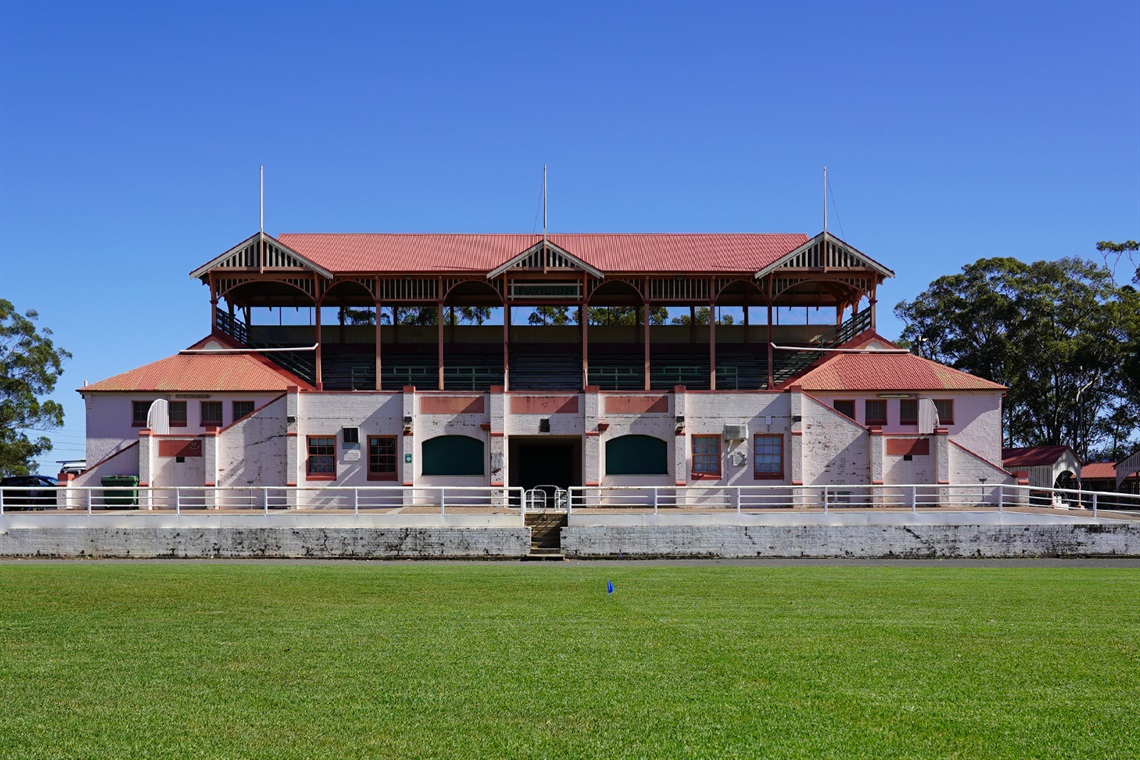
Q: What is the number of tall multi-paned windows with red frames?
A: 4